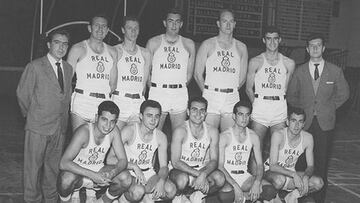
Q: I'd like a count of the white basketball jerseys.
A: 10